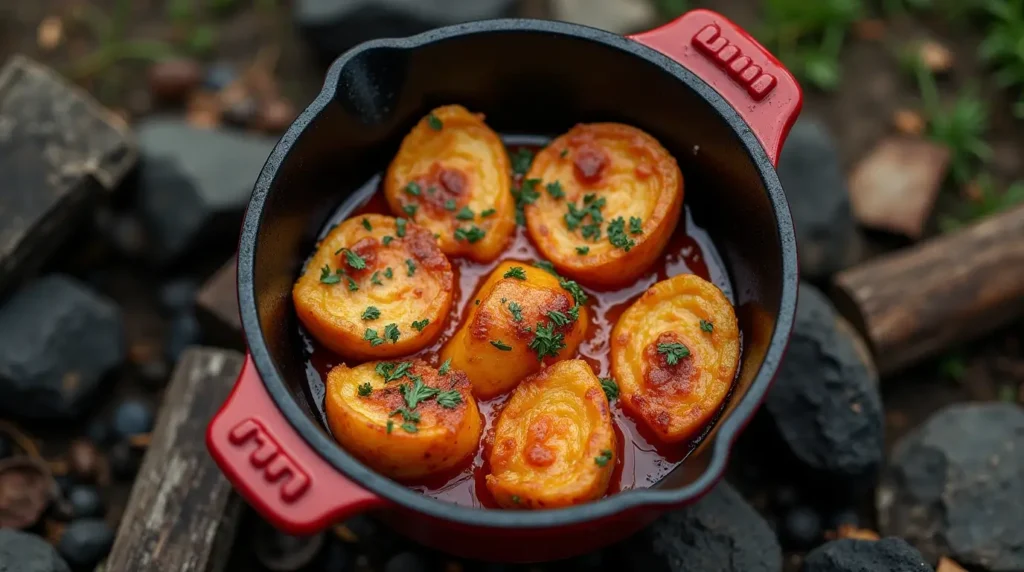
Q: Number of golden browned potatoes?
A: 7